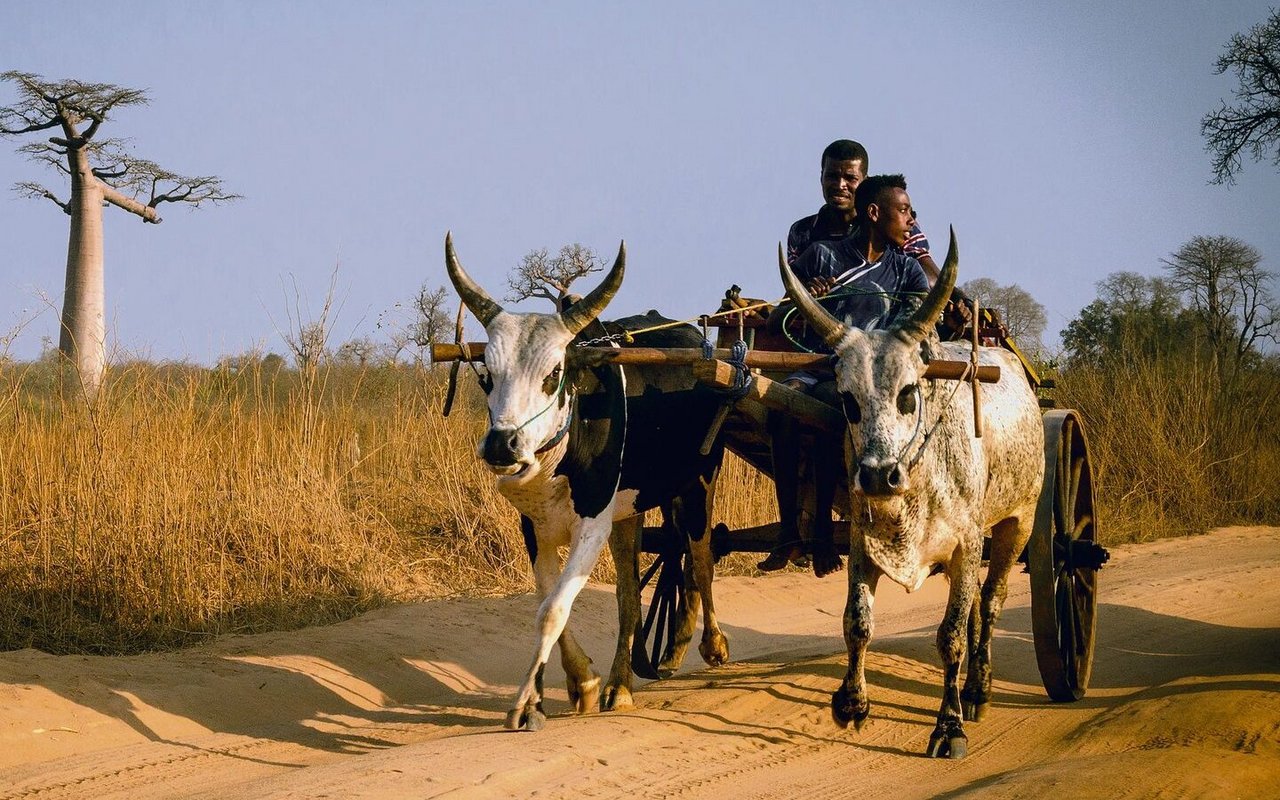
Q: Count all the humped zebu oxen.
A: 2